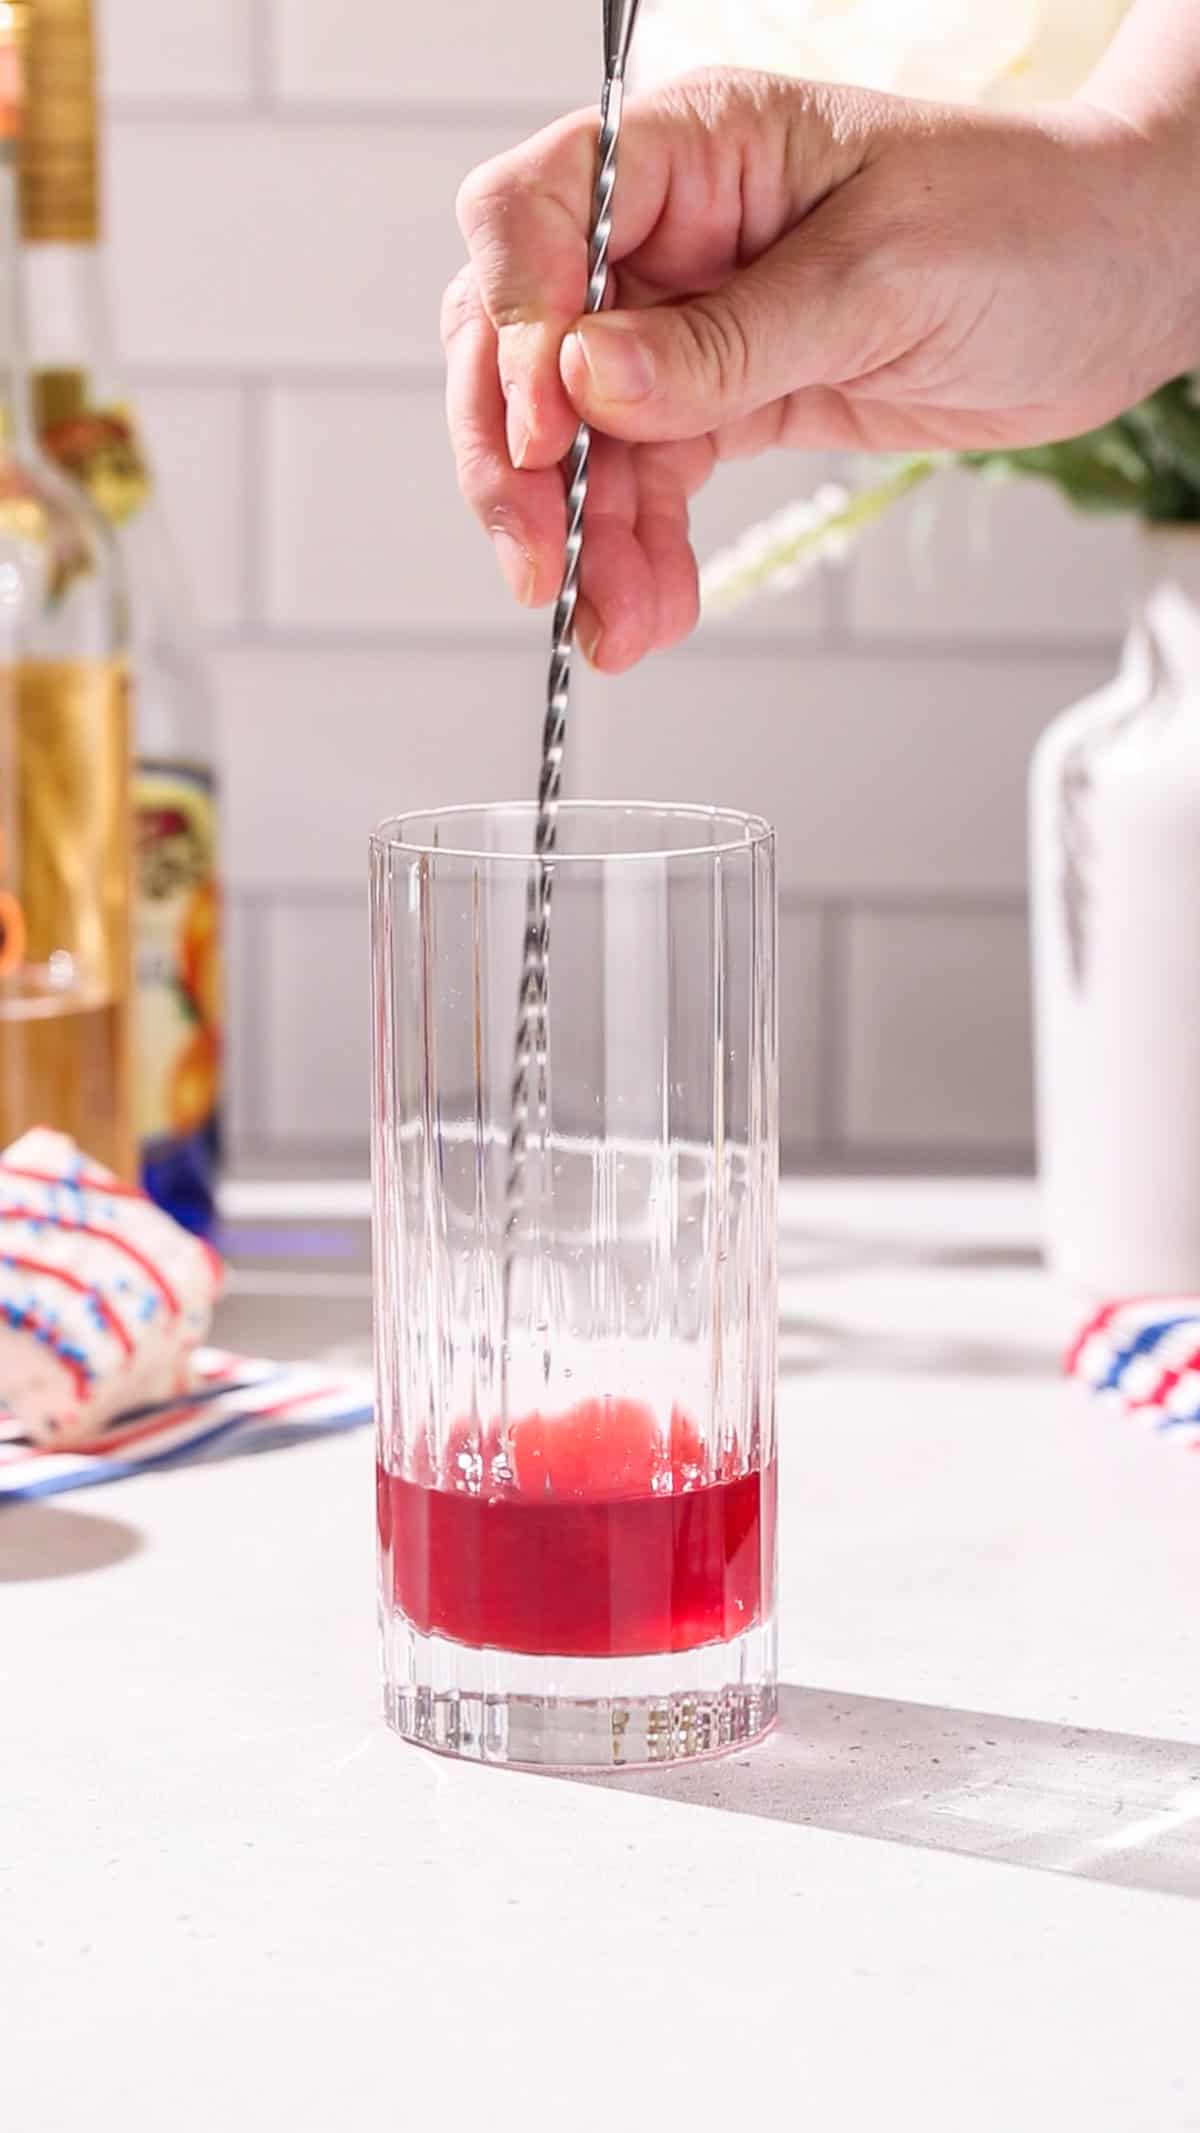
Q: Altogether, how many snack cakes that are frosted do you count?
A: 1